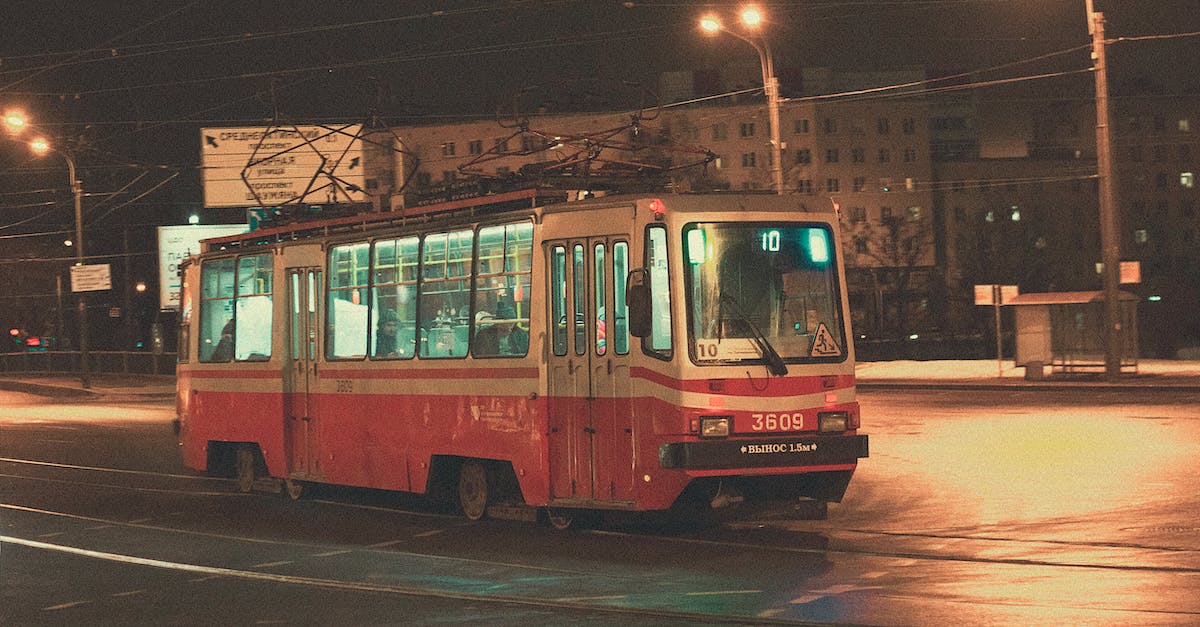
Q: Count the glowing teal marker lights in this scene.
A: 2